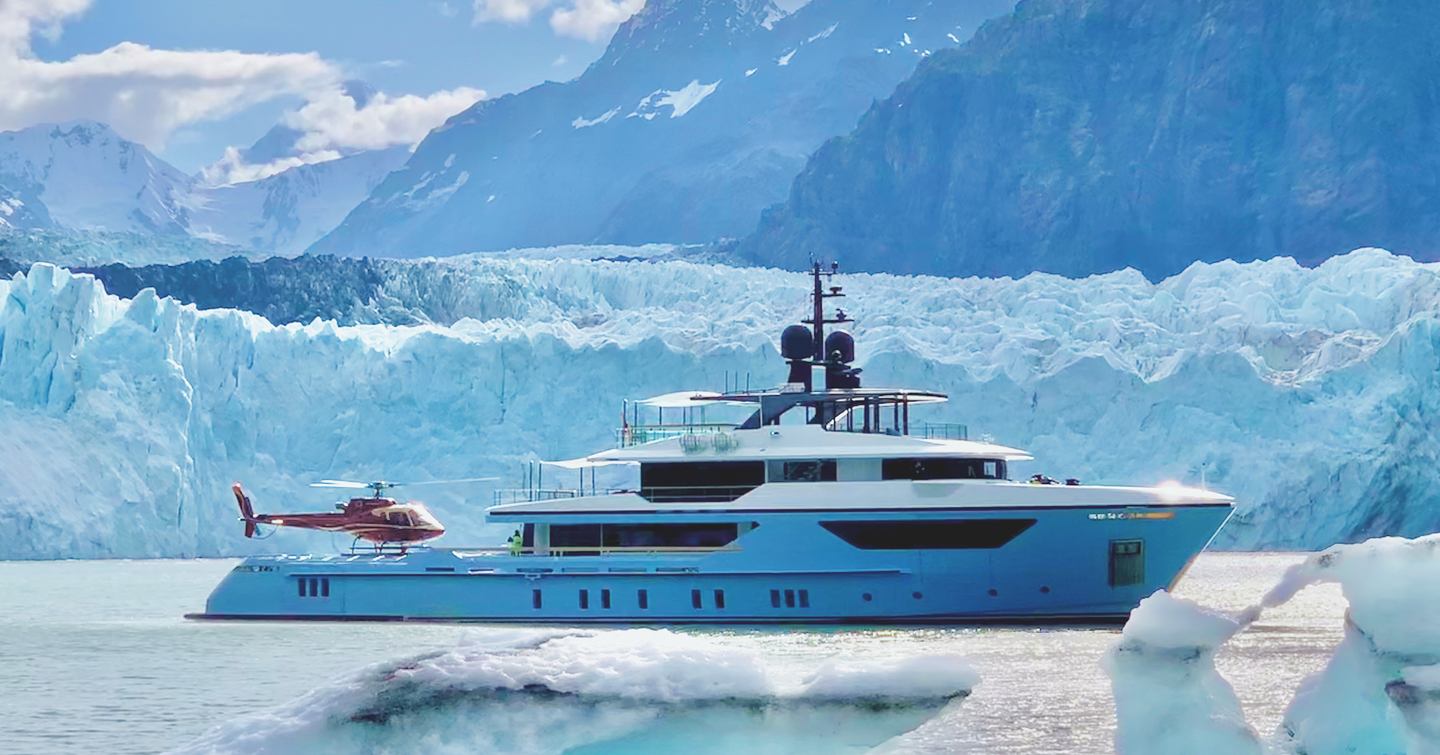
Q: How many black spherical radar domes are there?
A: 2